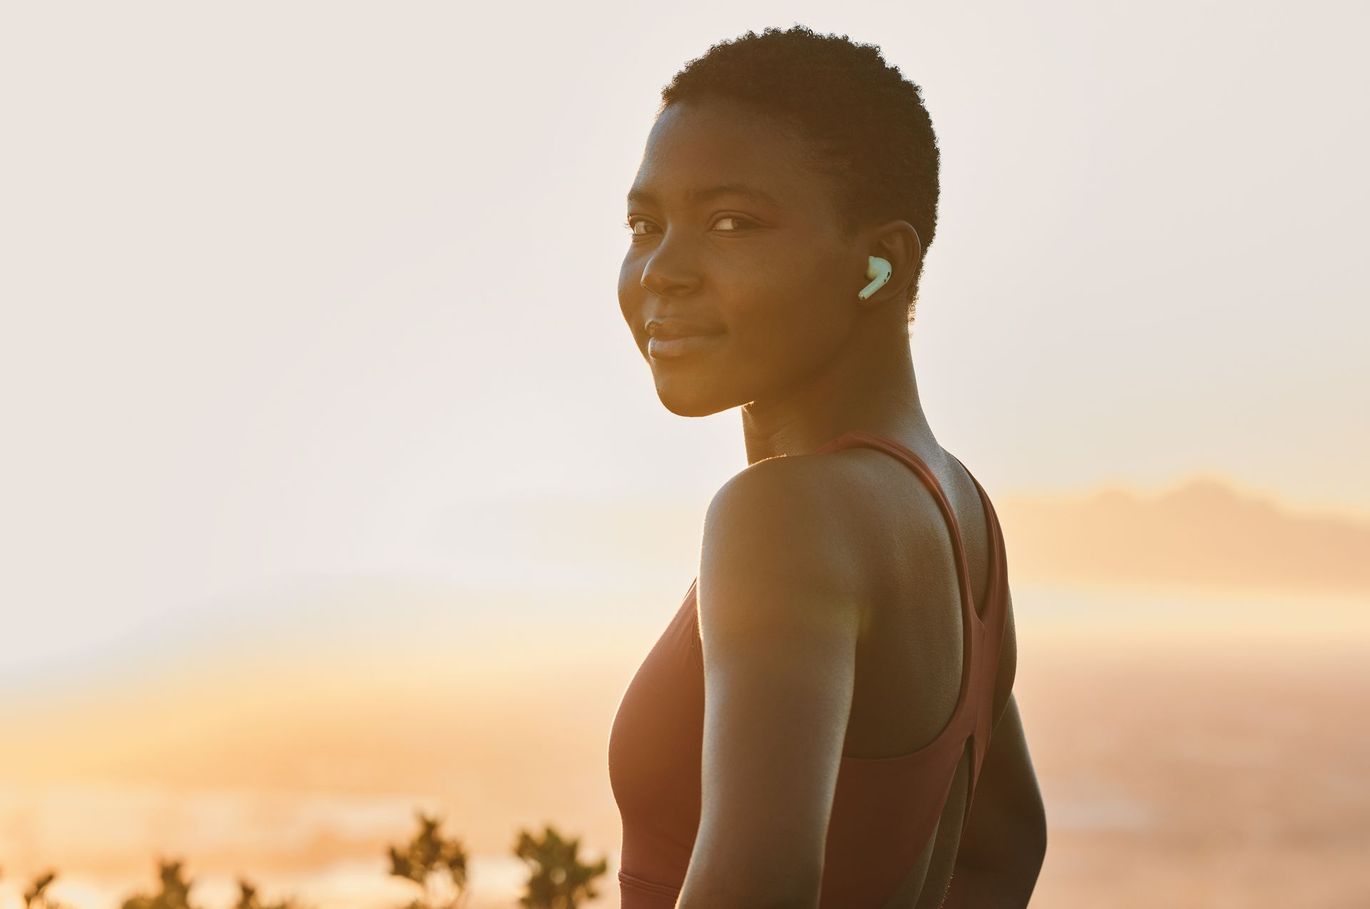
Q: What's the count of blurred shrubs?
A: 5